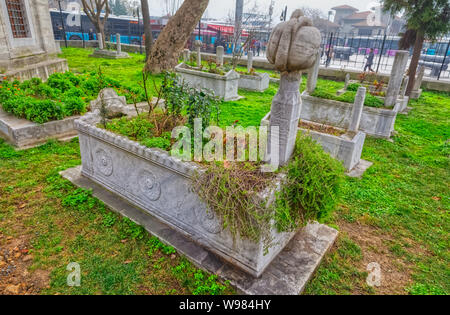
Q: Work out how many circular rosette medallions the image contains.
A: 3